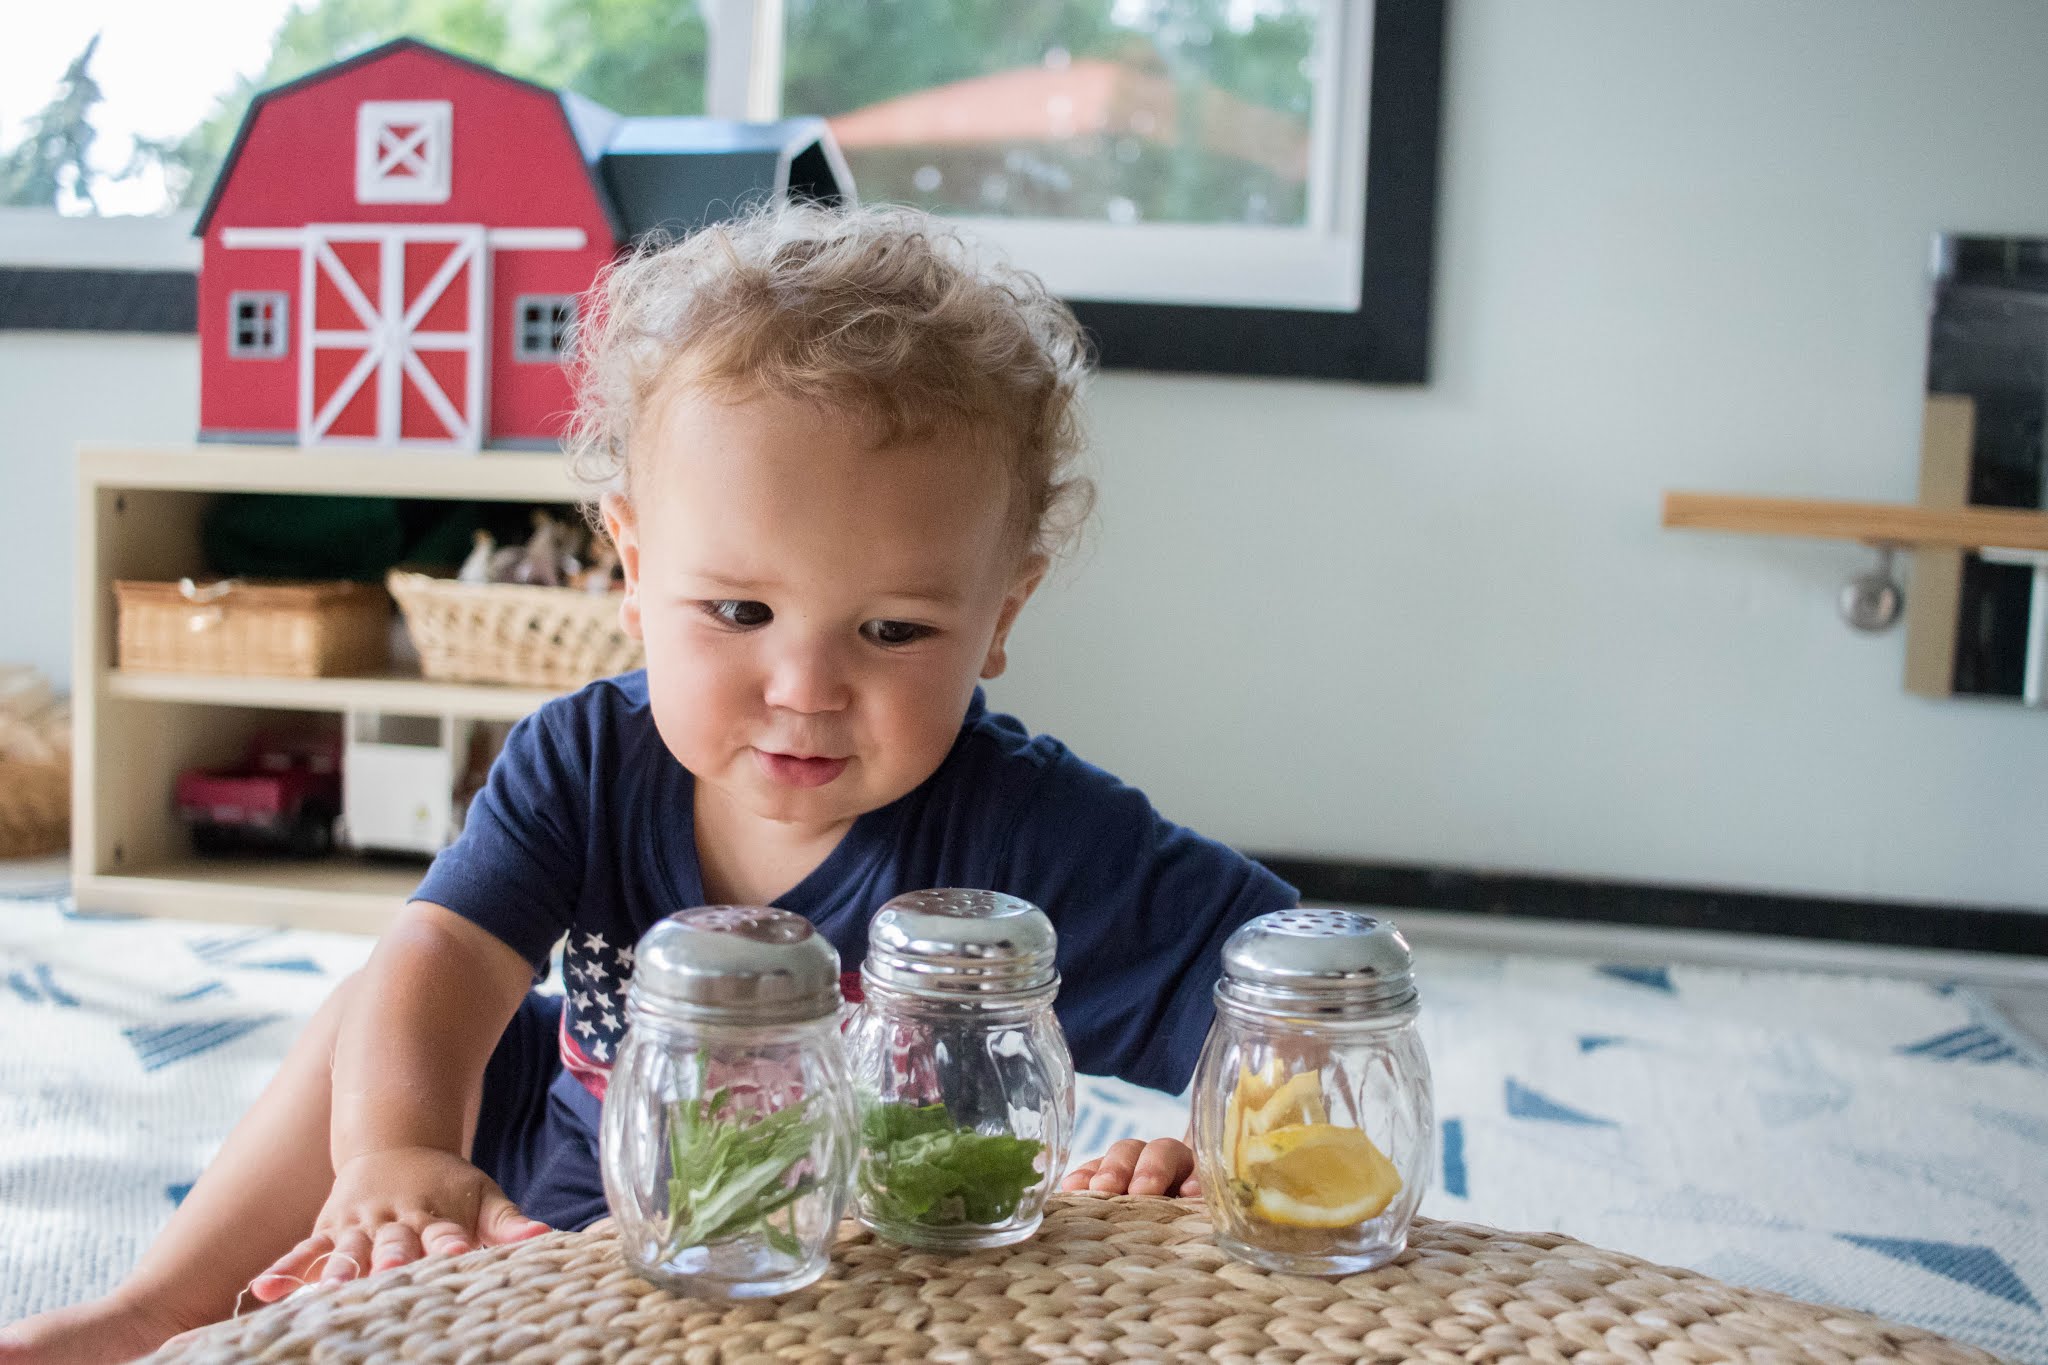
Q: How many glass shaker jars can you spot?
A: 3